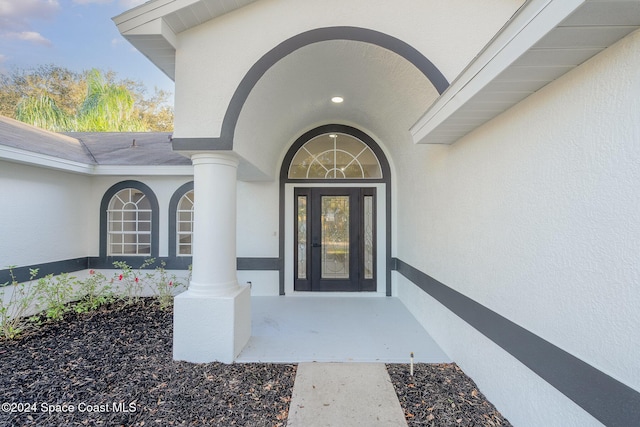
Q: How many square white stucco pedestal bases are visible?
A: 1